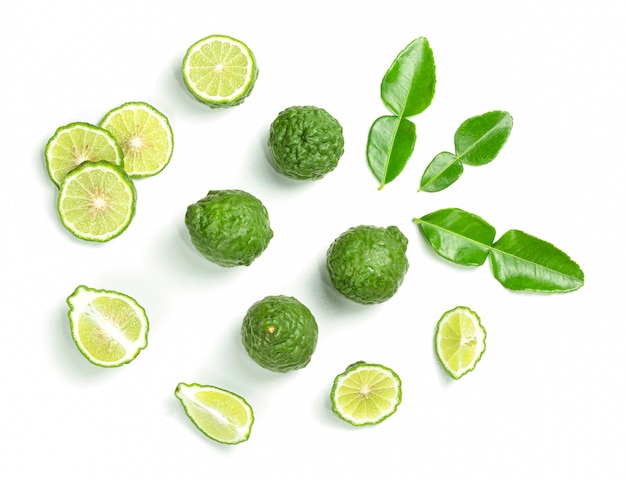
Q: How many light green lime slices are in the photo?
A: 8